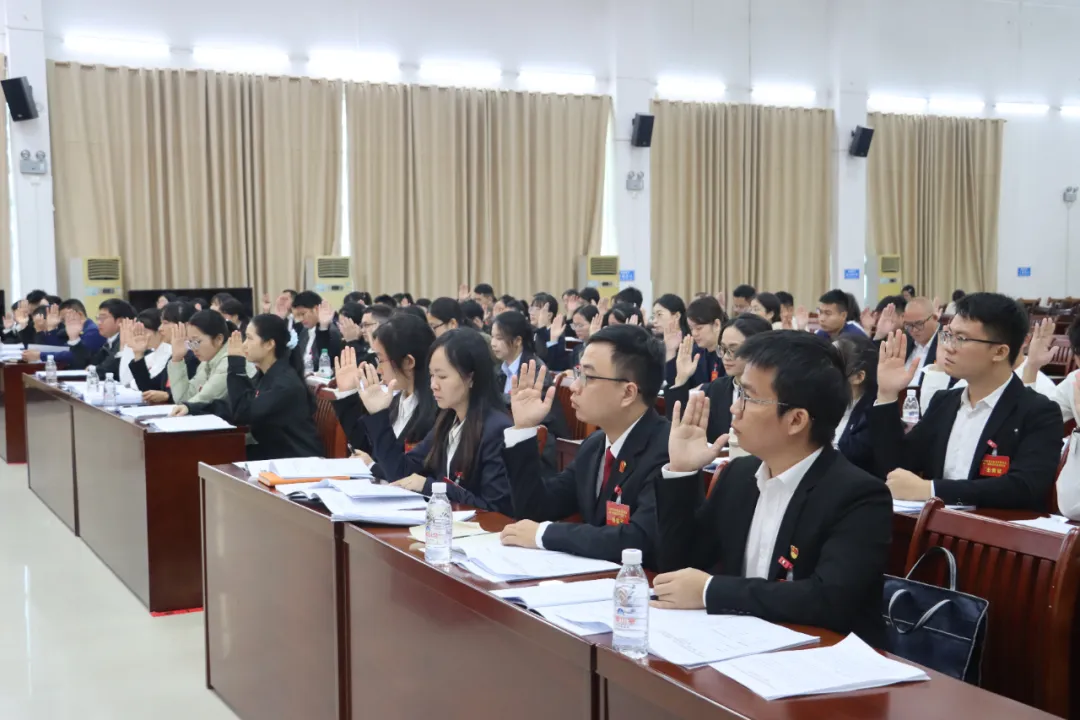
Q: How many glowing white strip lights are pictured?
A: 11